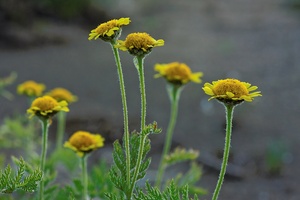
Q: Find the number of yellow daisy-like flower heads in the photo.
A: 8